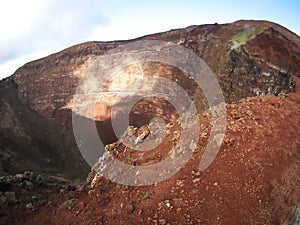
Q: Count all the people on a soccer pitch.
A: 0